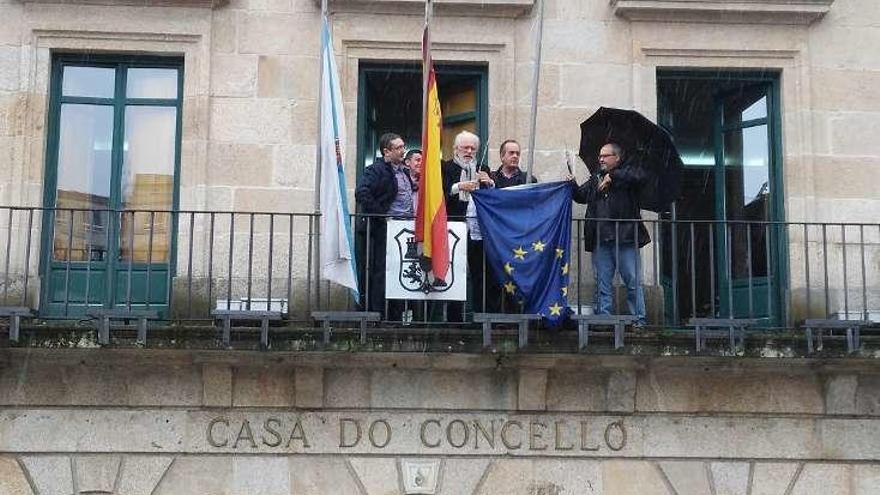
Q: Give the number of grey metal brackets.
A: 8